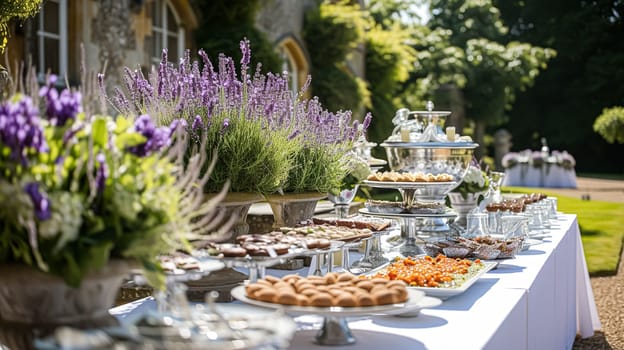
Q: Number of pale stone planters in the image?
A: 3